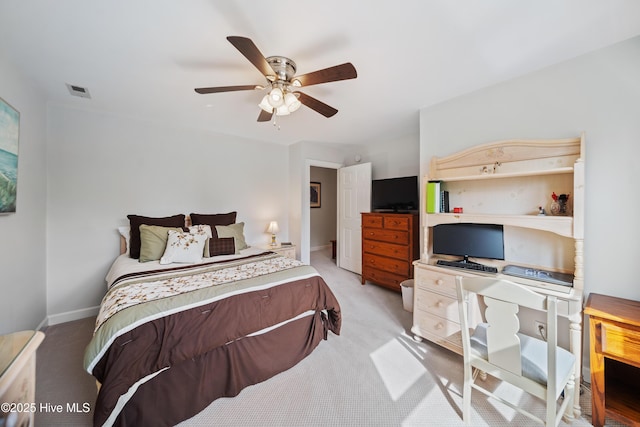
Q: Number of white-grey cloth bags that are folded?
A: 0